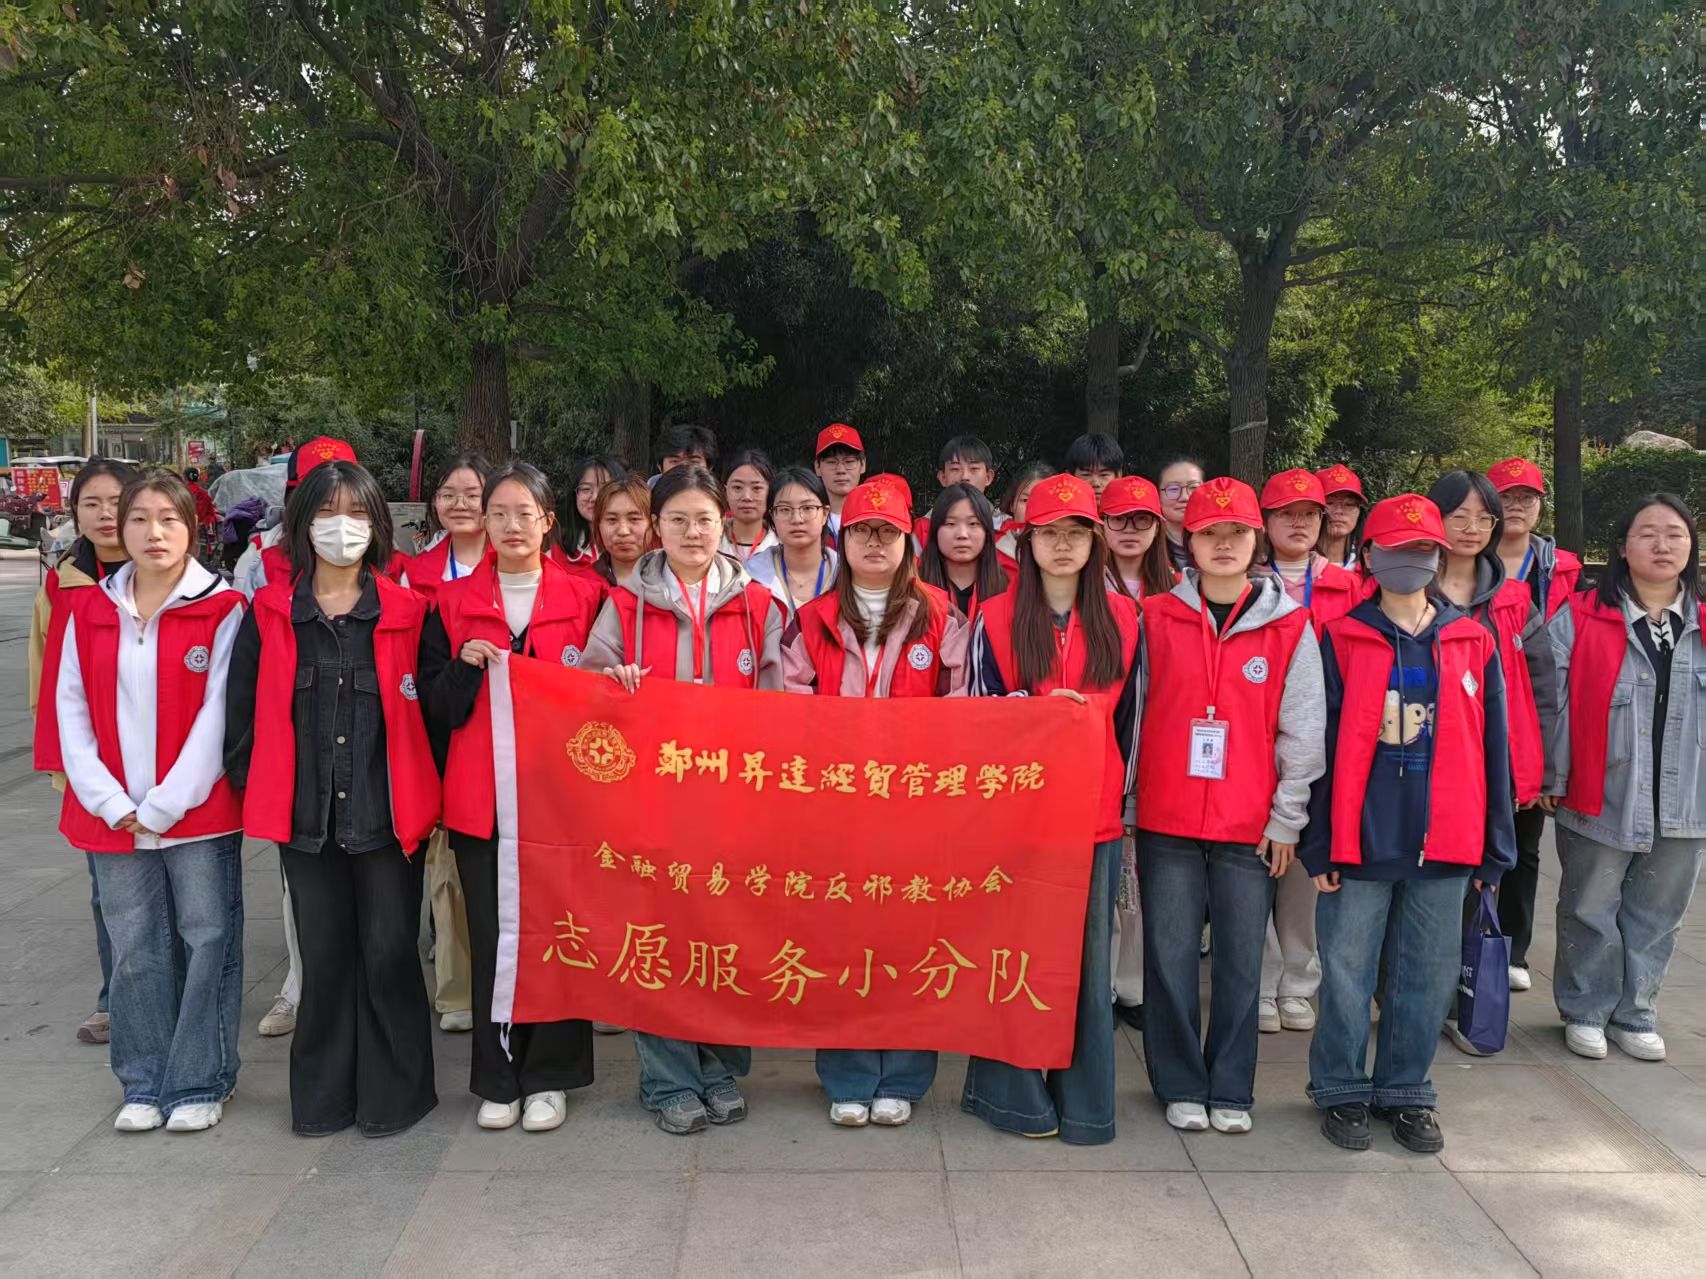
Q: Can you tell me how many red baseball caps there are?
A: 11